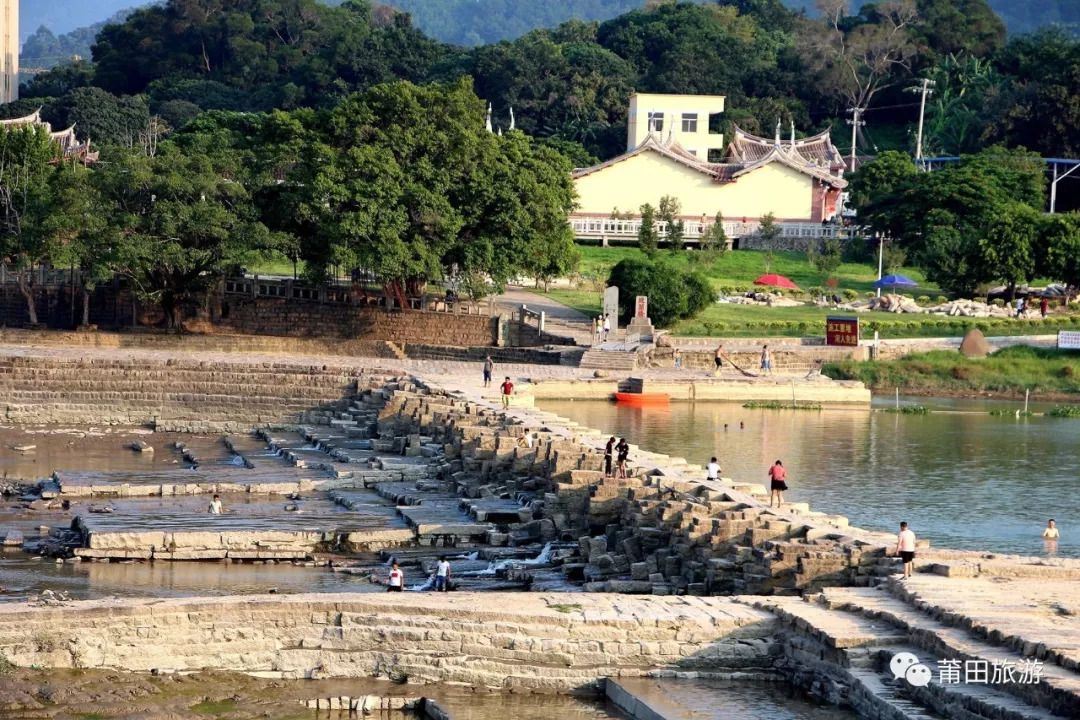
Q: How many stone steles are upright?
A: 2